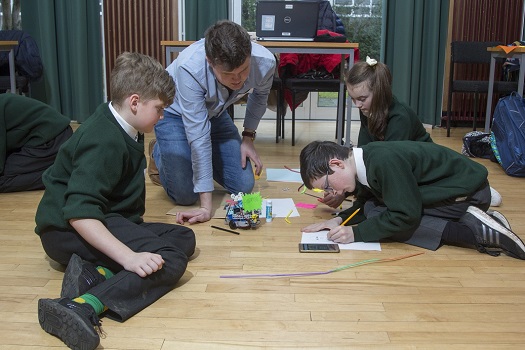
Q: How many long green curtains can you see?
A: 3